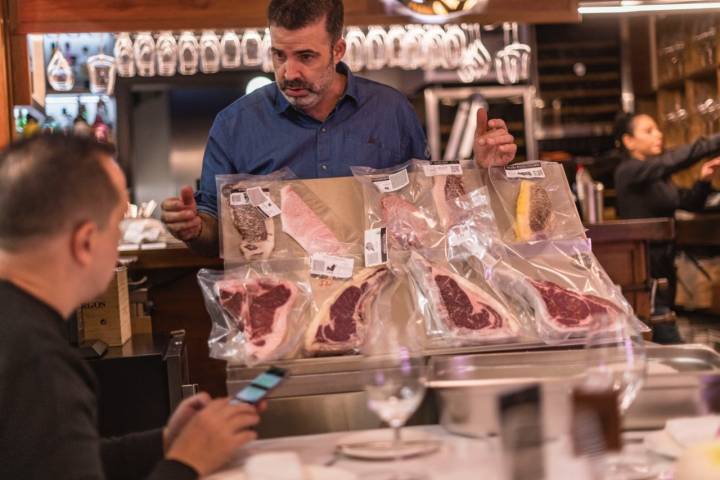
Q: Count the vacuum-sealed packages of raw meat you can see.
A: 9